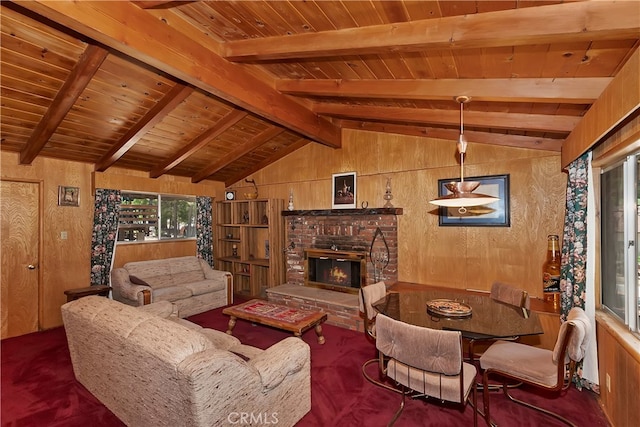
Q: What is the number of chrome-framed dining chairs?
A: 4